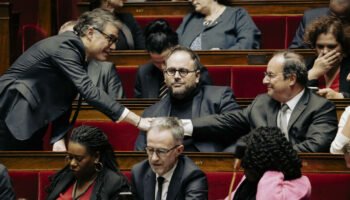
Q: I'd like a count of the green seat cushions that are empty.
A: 0